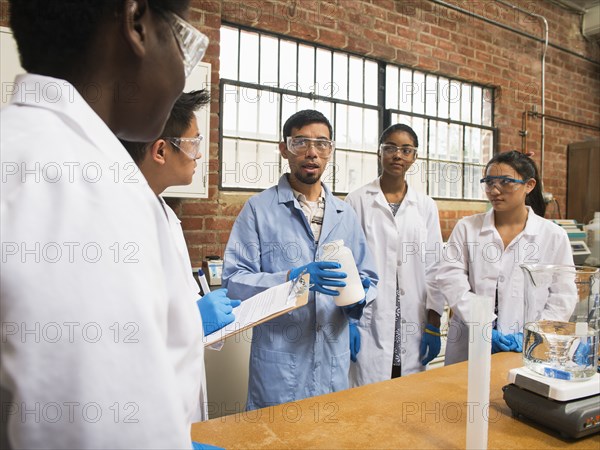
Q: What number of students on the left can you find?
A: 2